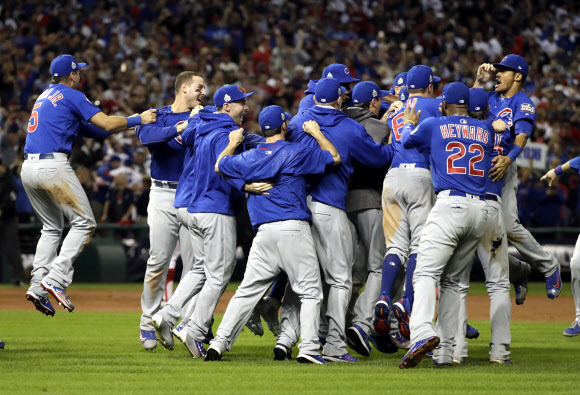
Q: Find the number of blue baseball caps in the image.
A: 12